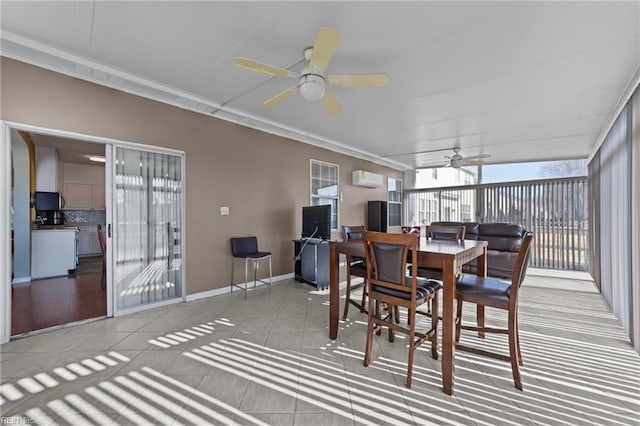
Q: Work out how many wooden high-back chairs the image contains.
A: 4